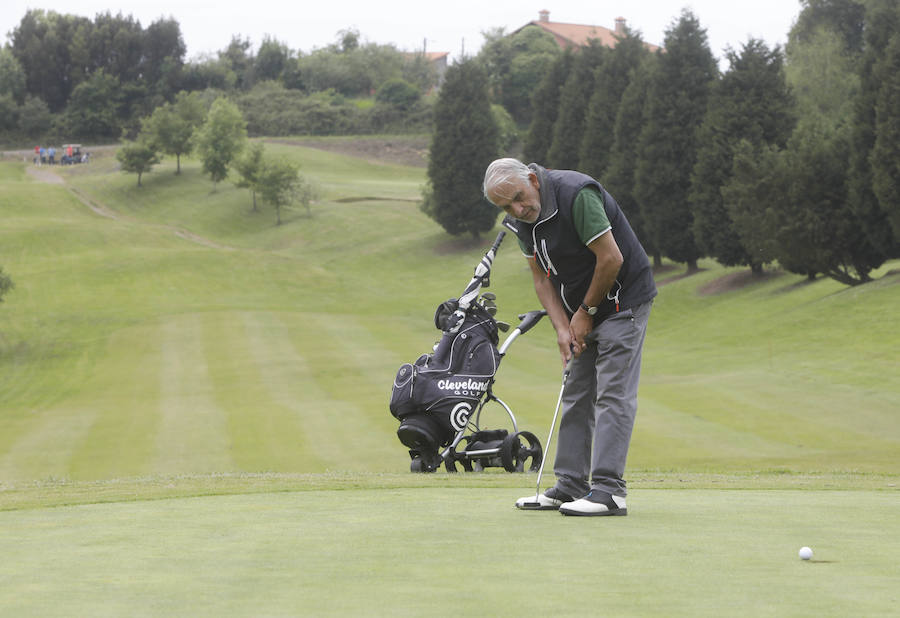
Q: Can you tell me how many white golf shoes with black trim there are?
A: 2